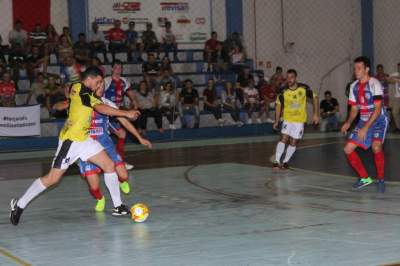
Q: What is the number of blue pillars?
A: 3